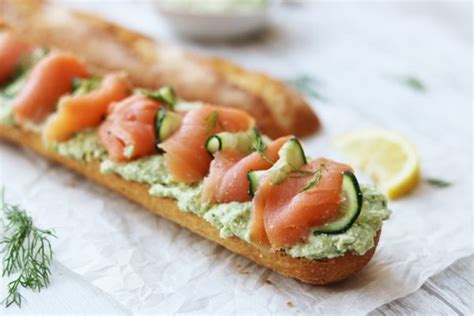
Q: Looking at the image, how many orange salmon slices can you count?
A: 7